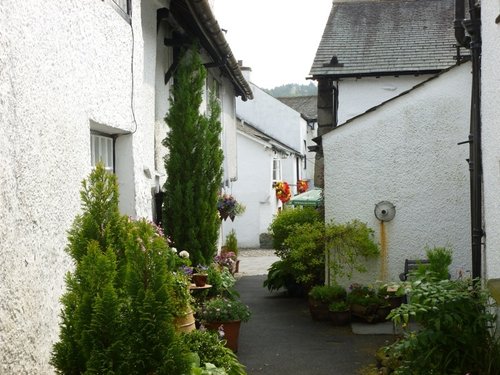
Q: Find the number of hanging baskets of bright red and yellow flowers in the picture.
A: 2